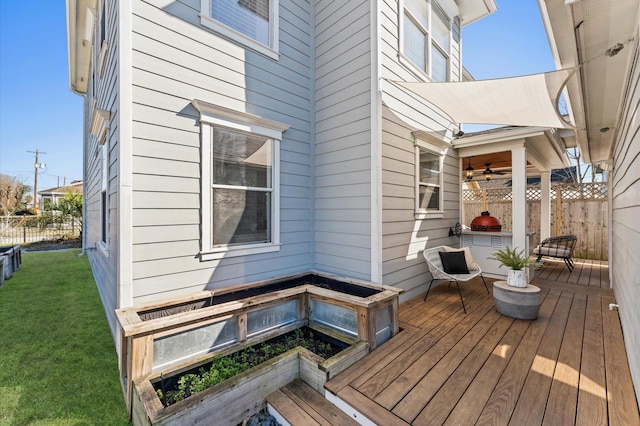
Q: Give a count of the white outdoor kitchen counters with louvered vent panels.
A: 1